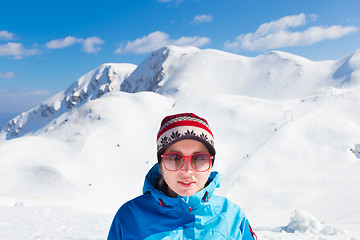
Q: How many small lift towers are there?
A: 2